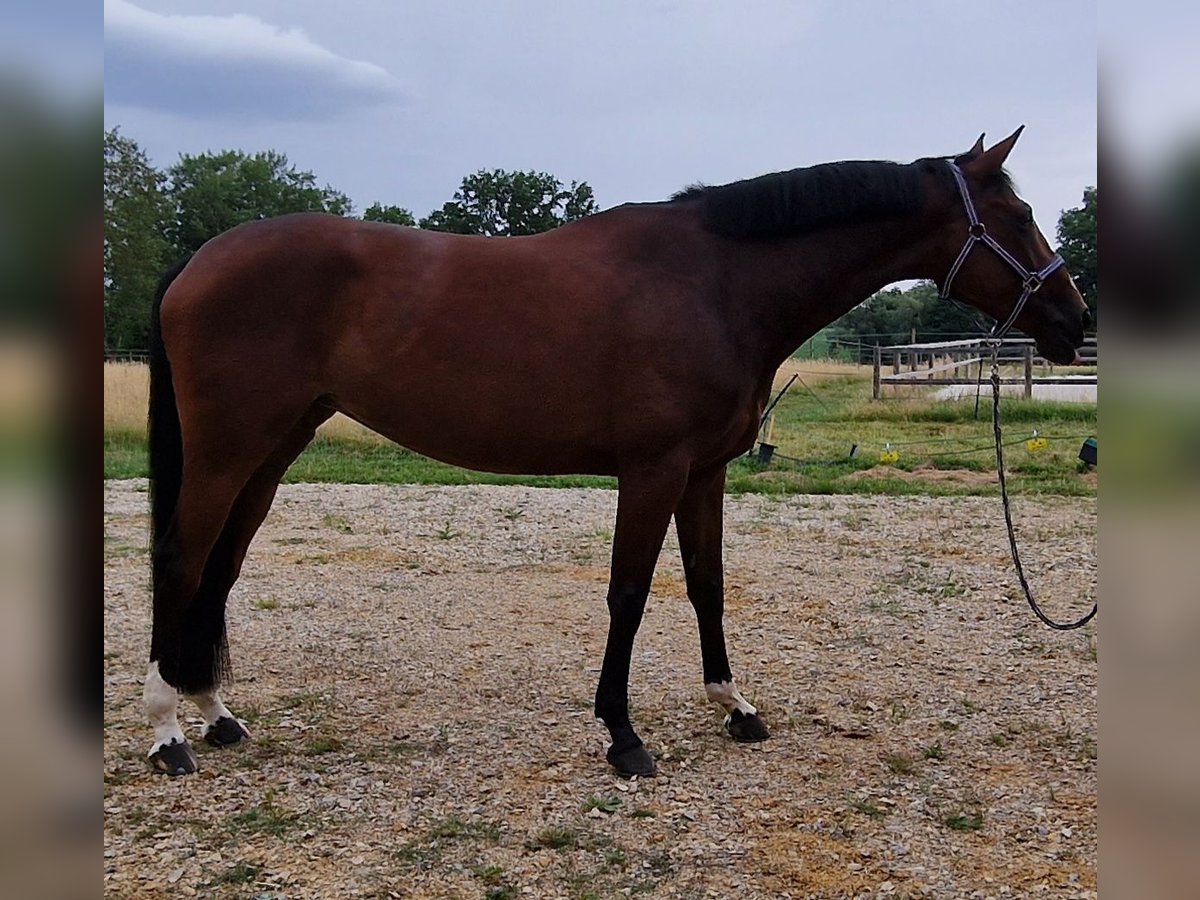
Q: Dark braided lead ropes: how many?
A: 1